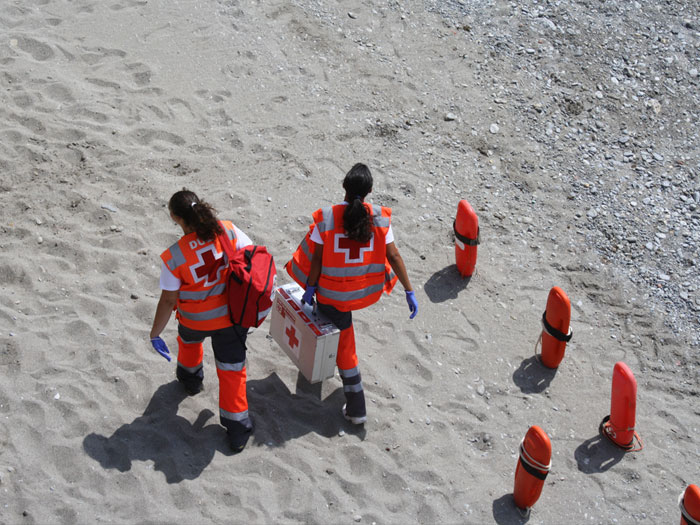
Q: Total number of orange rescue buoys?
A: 5